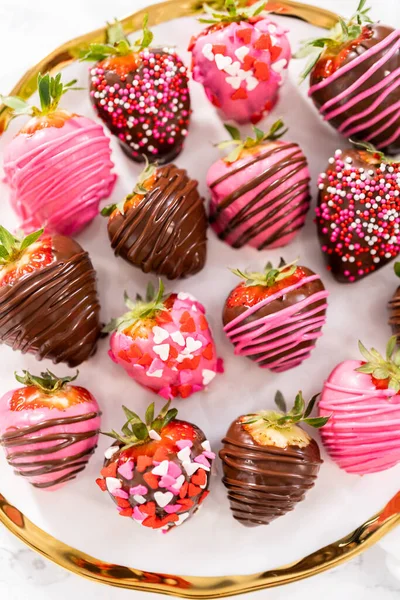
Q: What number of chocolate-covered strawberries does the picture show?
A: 15